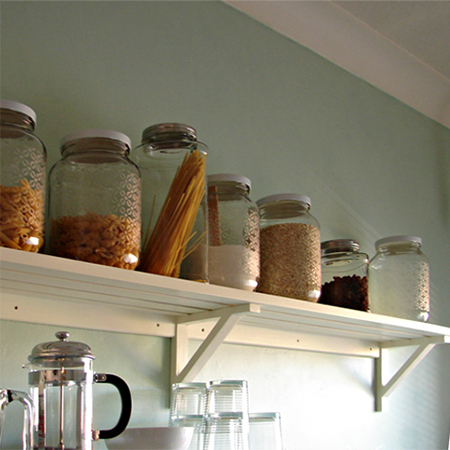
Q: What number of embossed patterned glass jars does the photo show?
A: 5